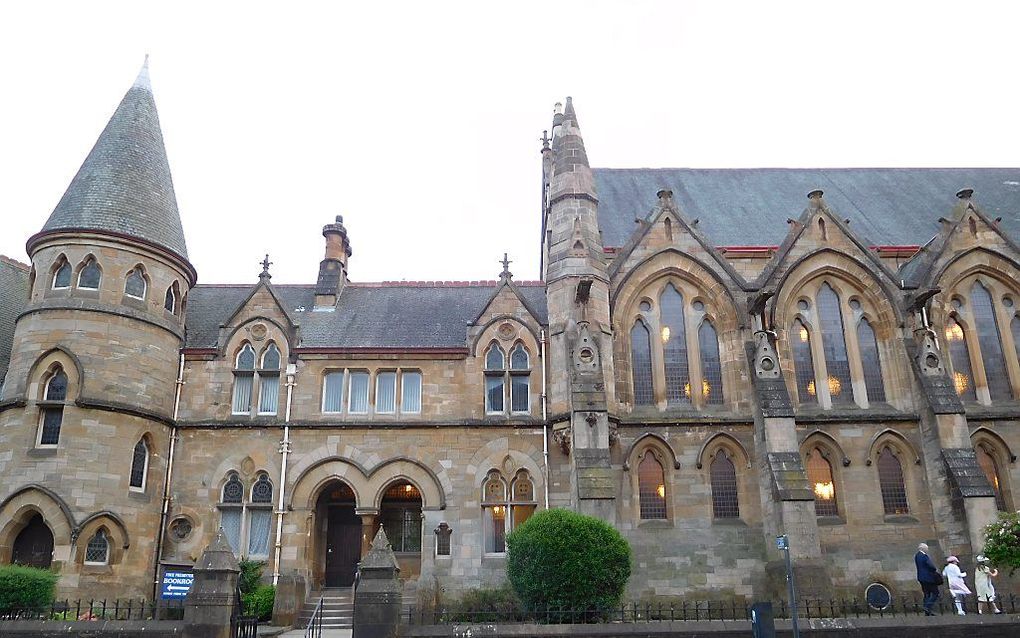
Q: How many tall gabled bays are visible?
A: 3